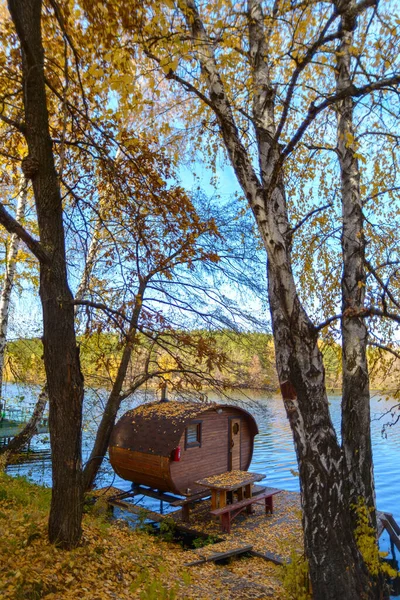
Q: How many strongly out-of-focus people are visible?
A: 0